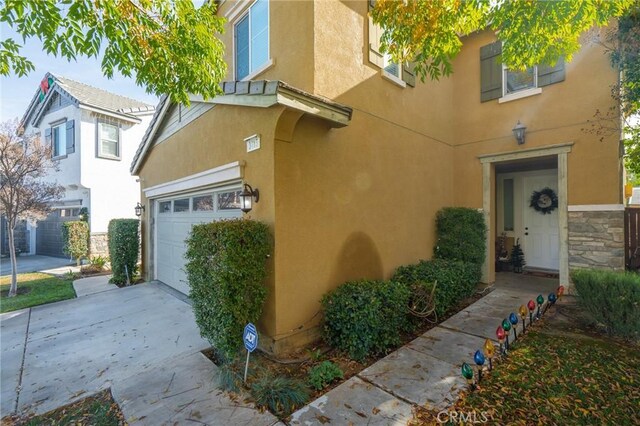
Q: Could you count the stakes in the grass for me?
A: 11